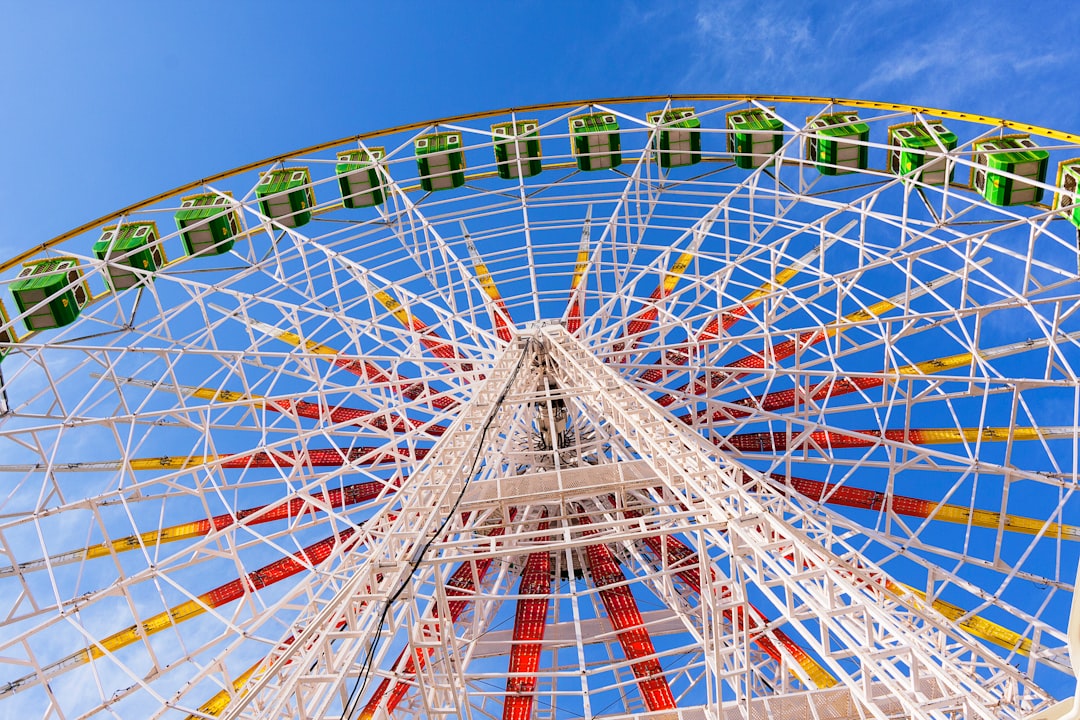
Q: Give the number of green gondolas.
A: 15